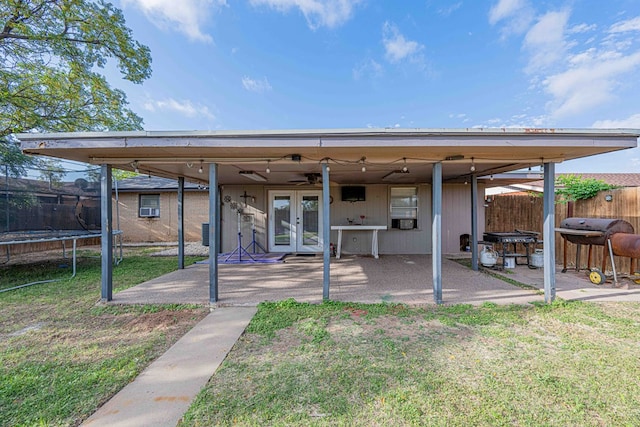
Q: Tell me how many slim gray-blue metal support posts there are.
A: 7